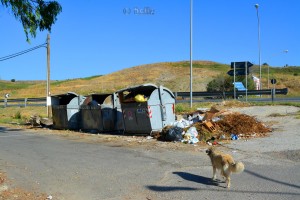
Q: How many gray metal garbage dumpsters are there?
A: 3